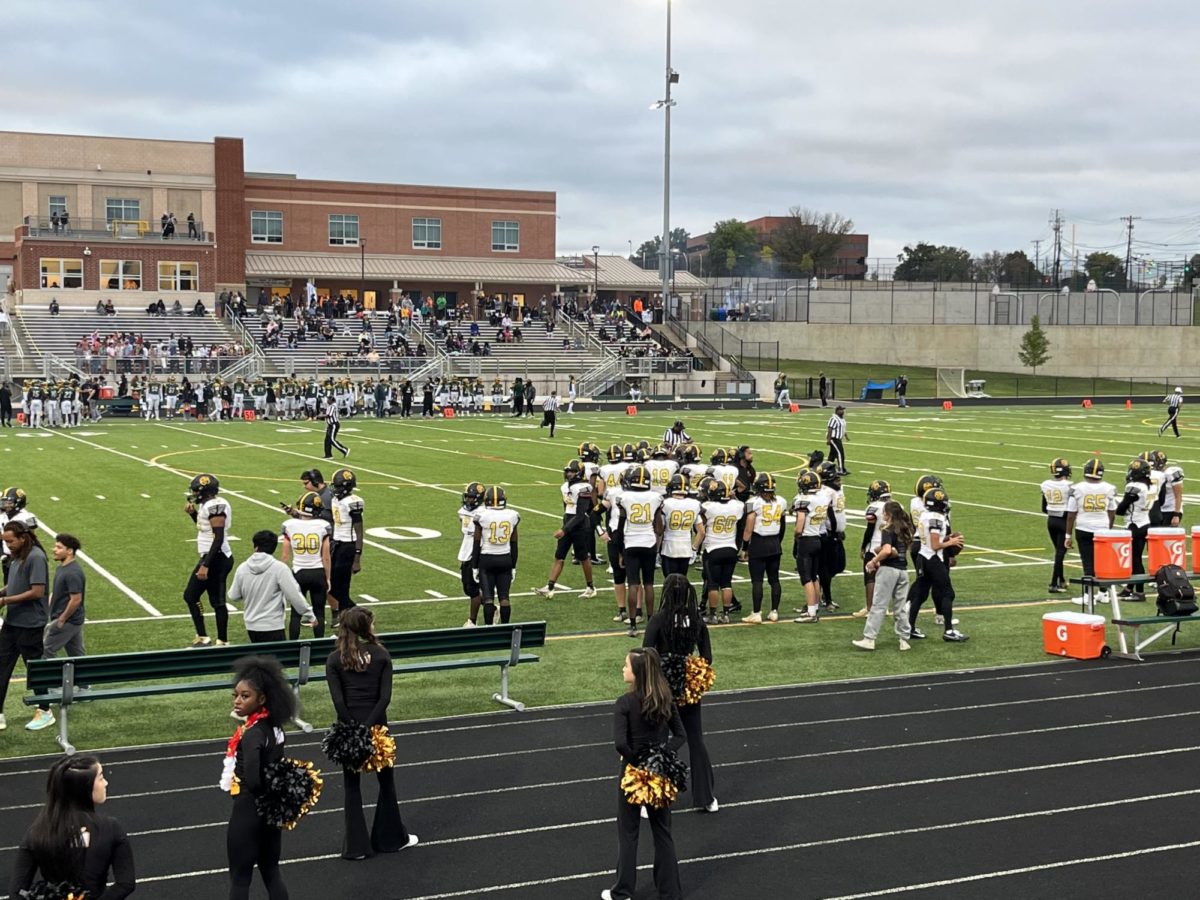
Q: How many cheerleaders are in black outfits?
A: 5